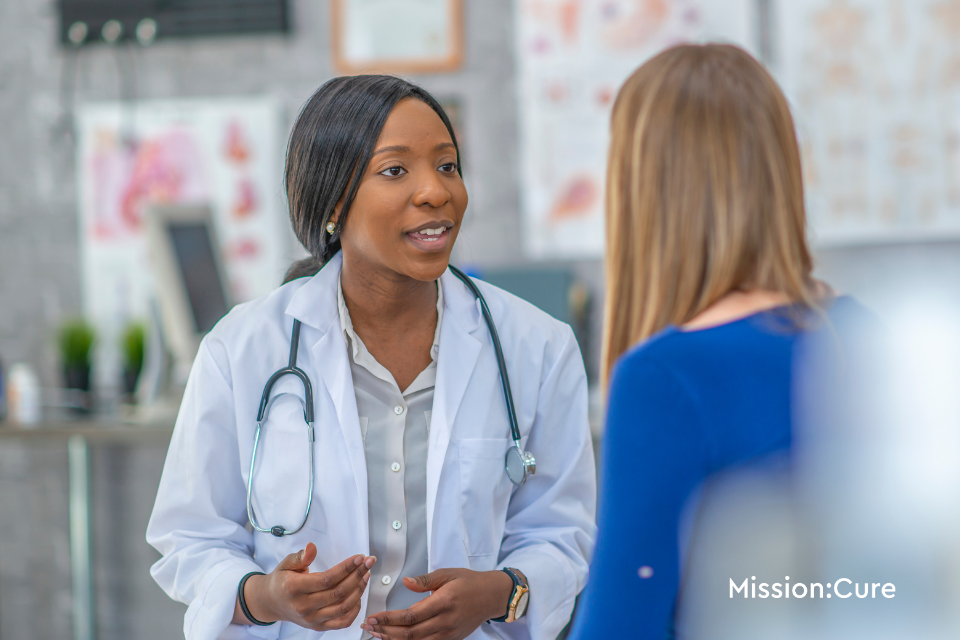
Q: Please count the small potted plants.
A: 2